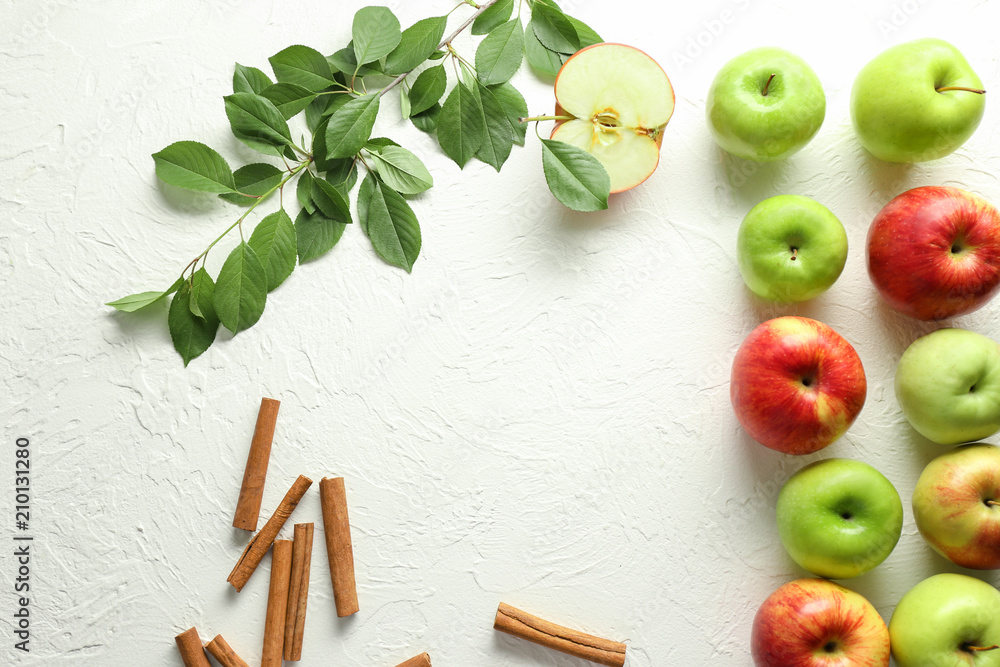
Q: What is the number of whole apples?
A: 10